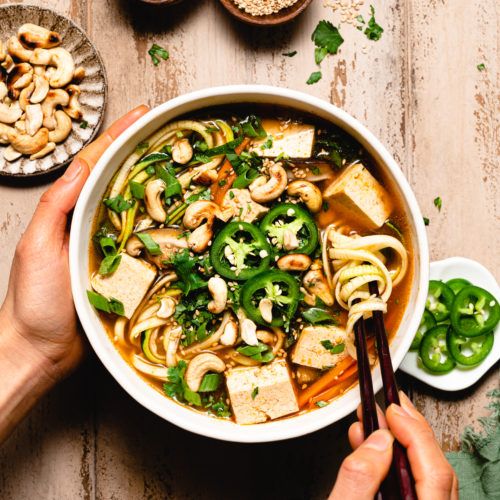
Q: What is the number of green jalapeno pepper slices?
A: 9